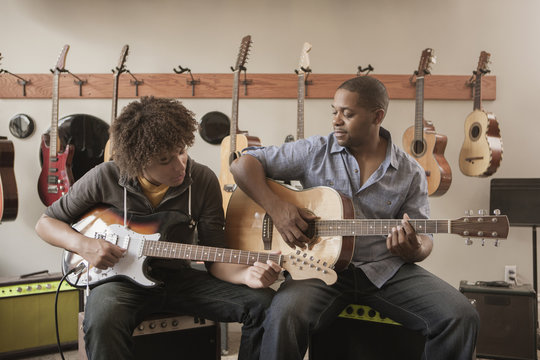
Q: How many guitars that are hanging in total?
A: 7